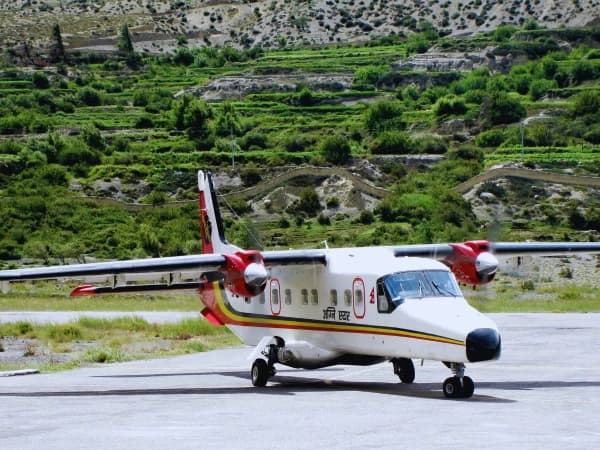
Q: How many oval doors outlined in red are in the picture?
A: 2